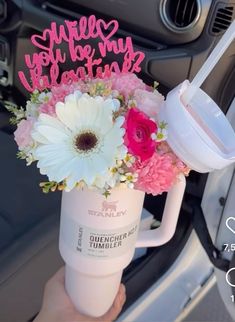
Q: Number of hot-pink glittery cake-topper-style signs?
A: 1